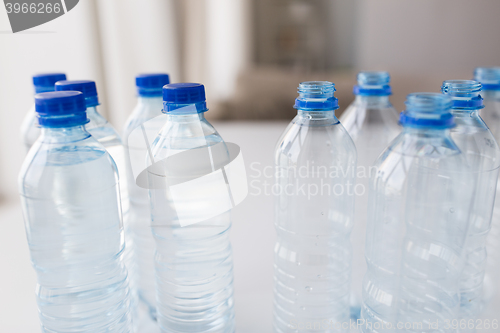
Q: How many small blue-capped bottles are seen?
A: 5